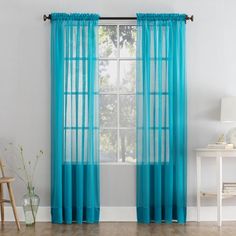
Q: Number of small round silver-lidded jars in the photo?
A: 0